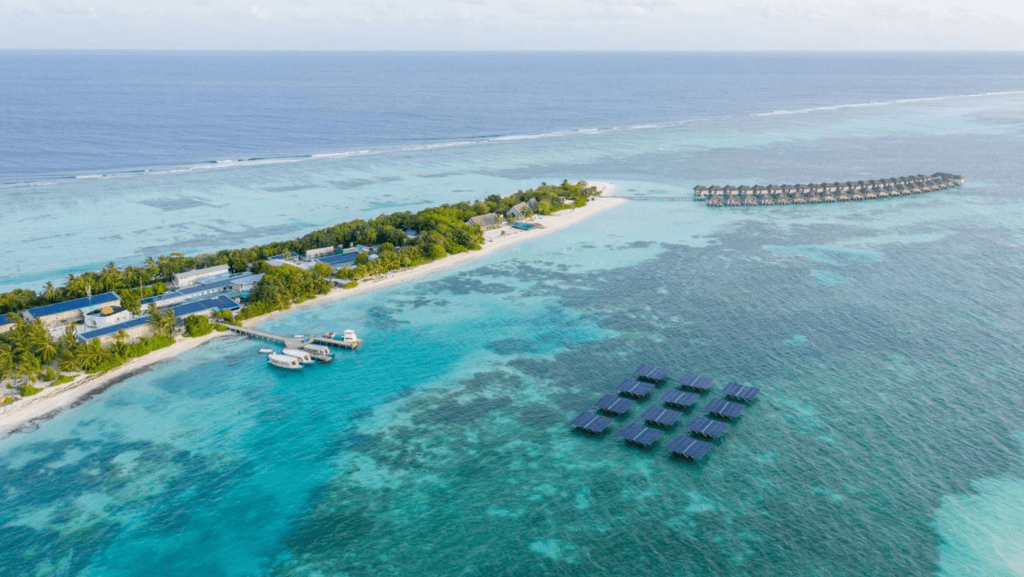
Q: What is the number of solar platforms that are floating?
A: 12